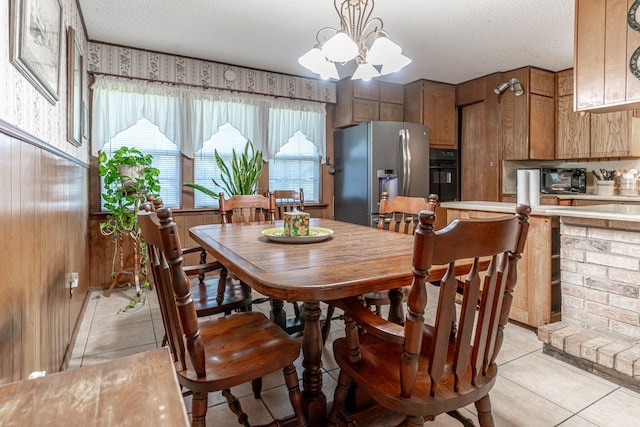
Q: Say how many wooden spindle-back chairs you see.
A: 6